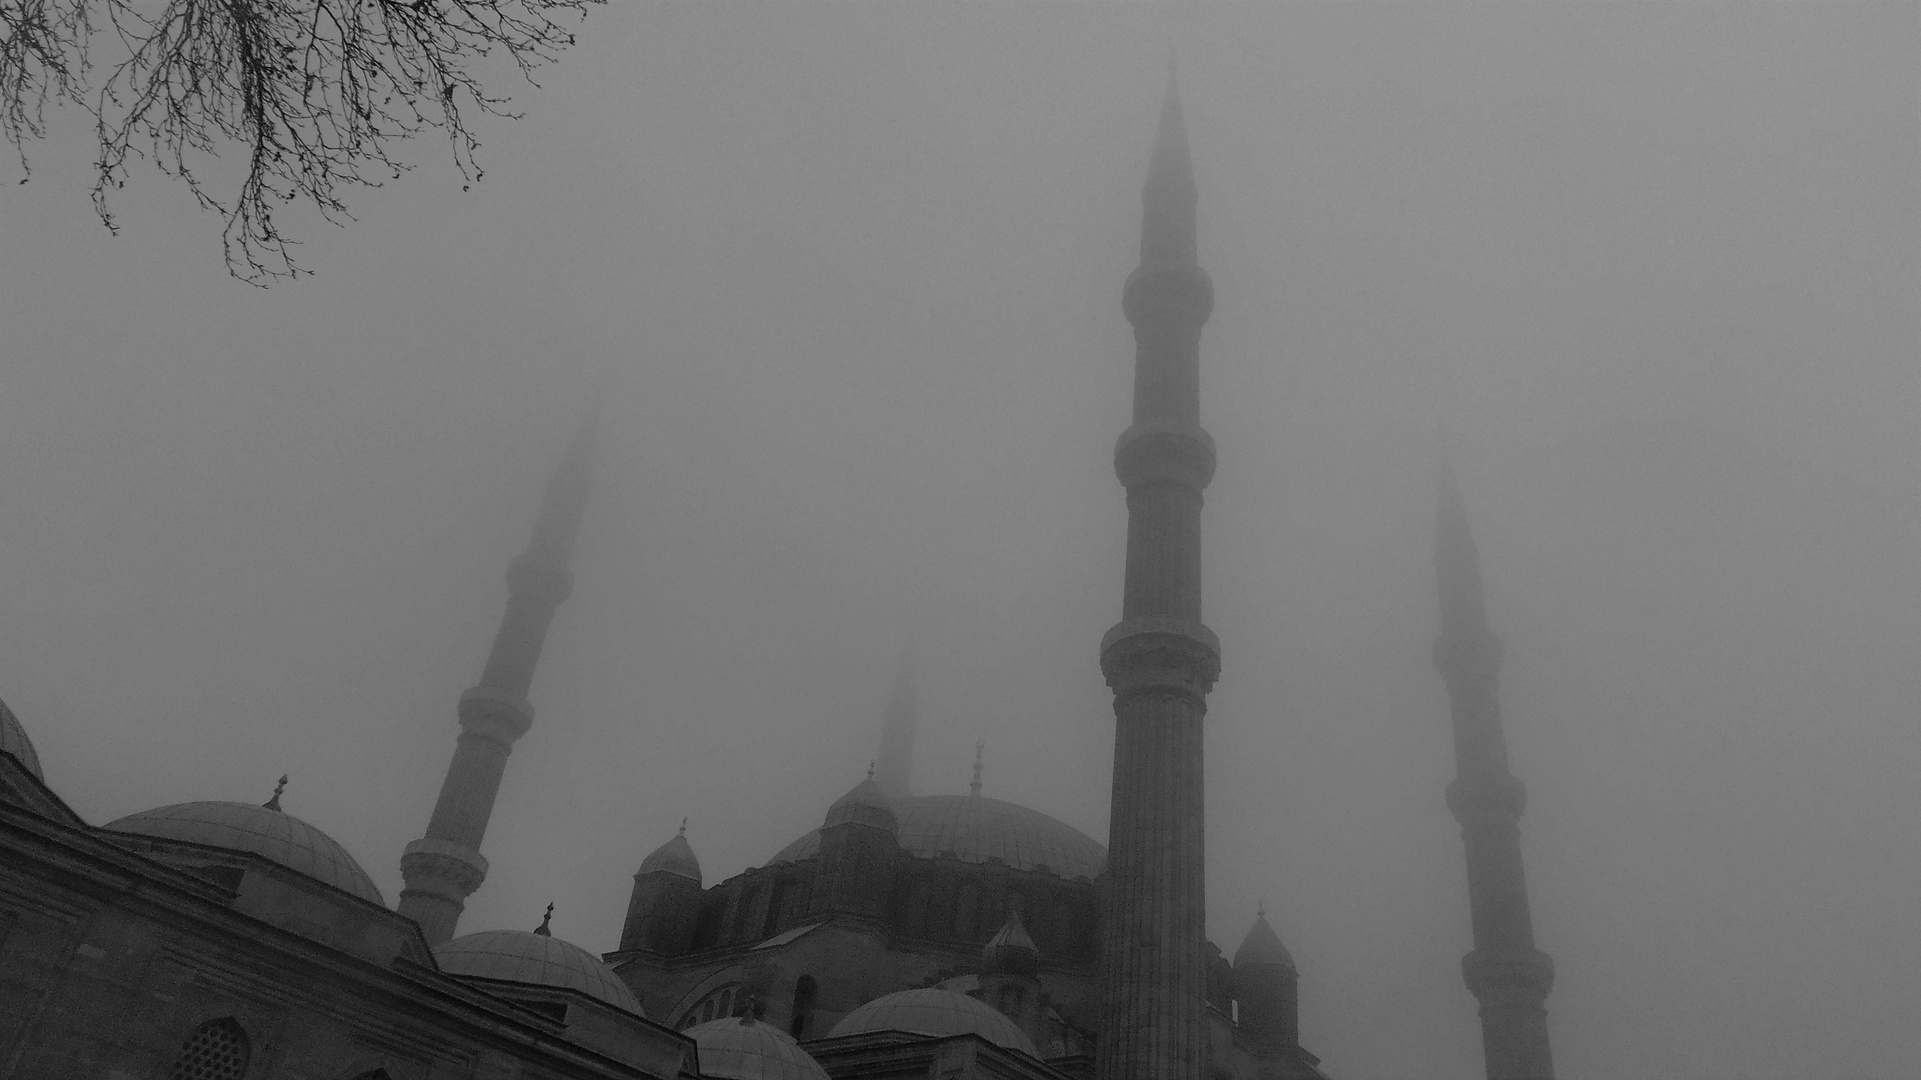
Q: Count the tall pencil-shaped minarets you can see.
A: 4